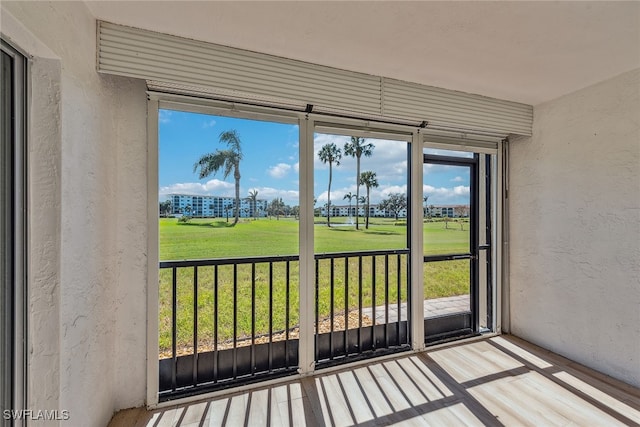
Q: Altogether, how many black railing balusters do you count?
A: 14